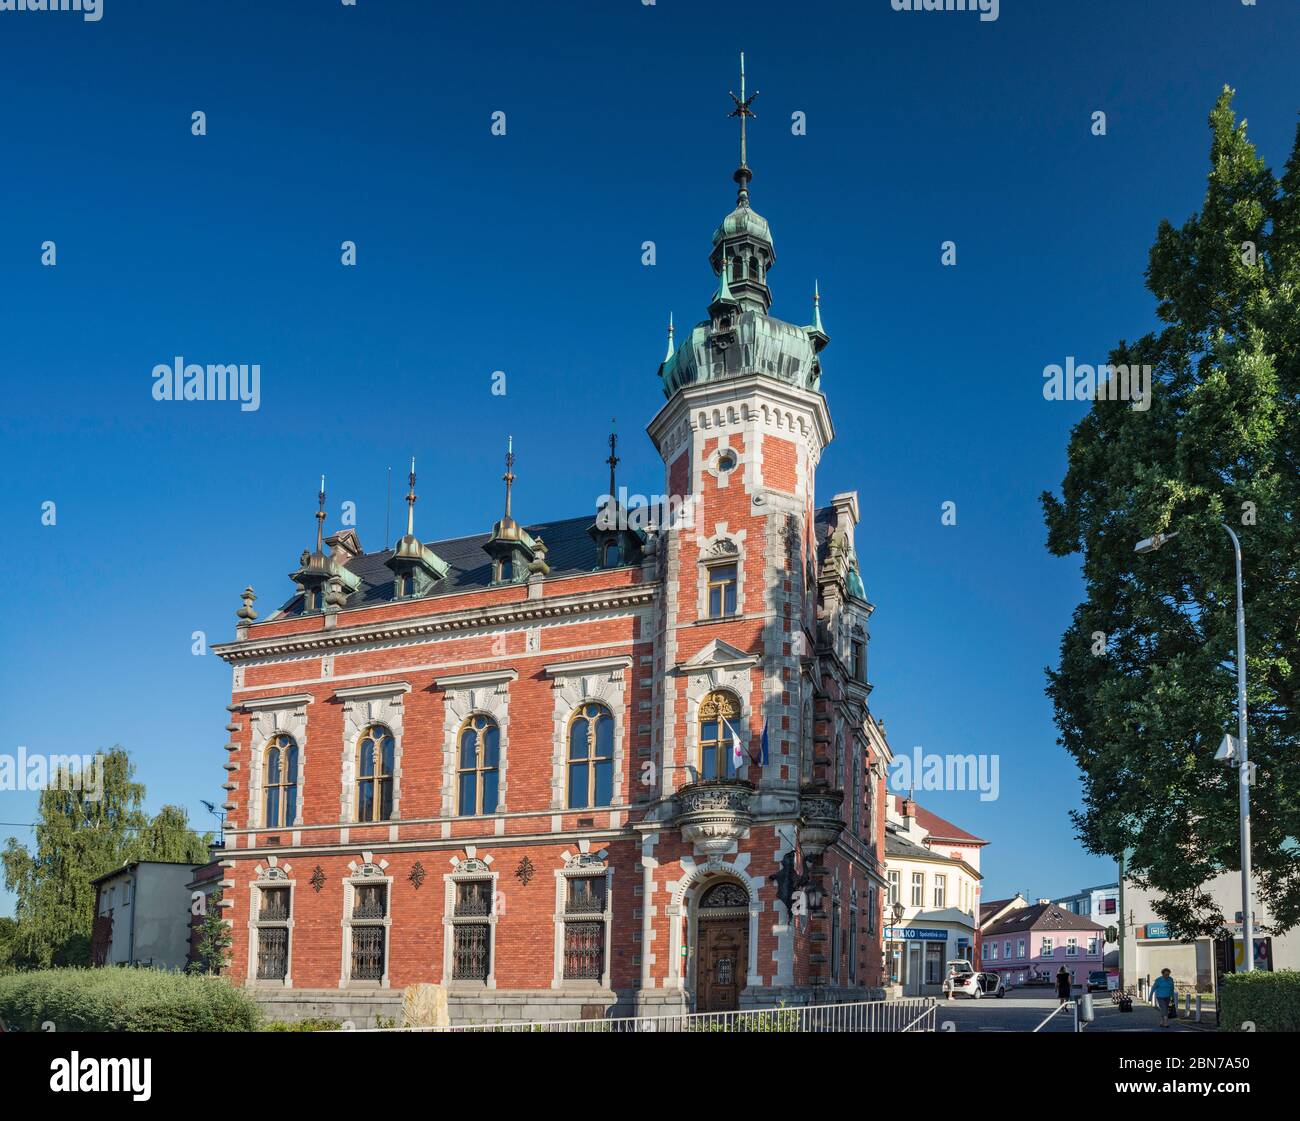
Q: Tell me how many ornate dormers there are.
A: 4